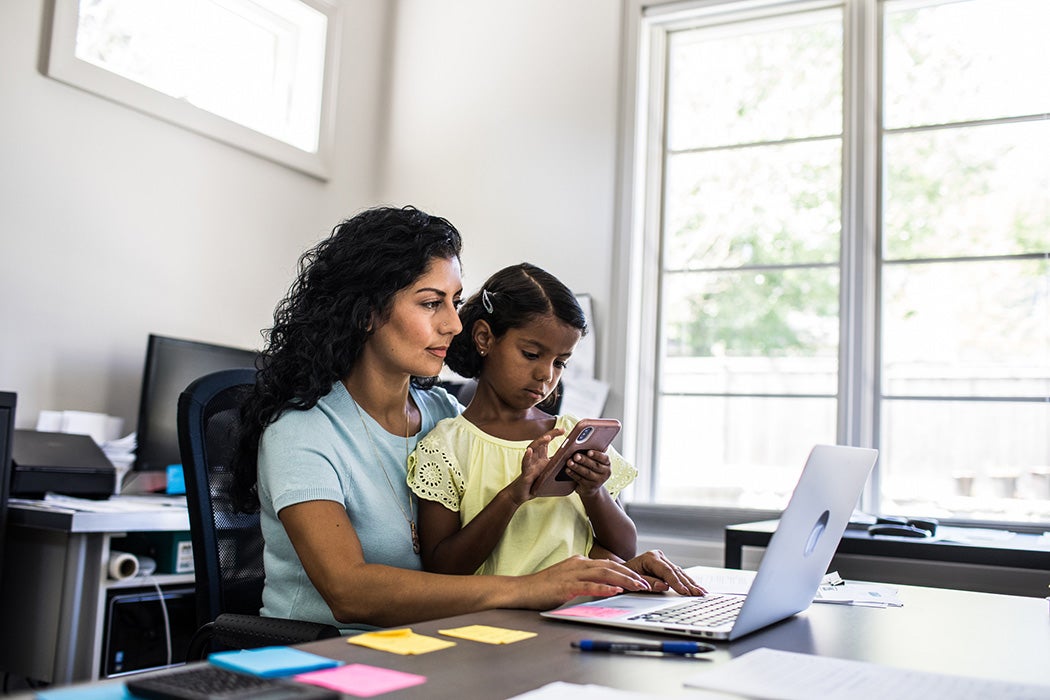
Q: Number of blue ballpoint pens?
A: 1